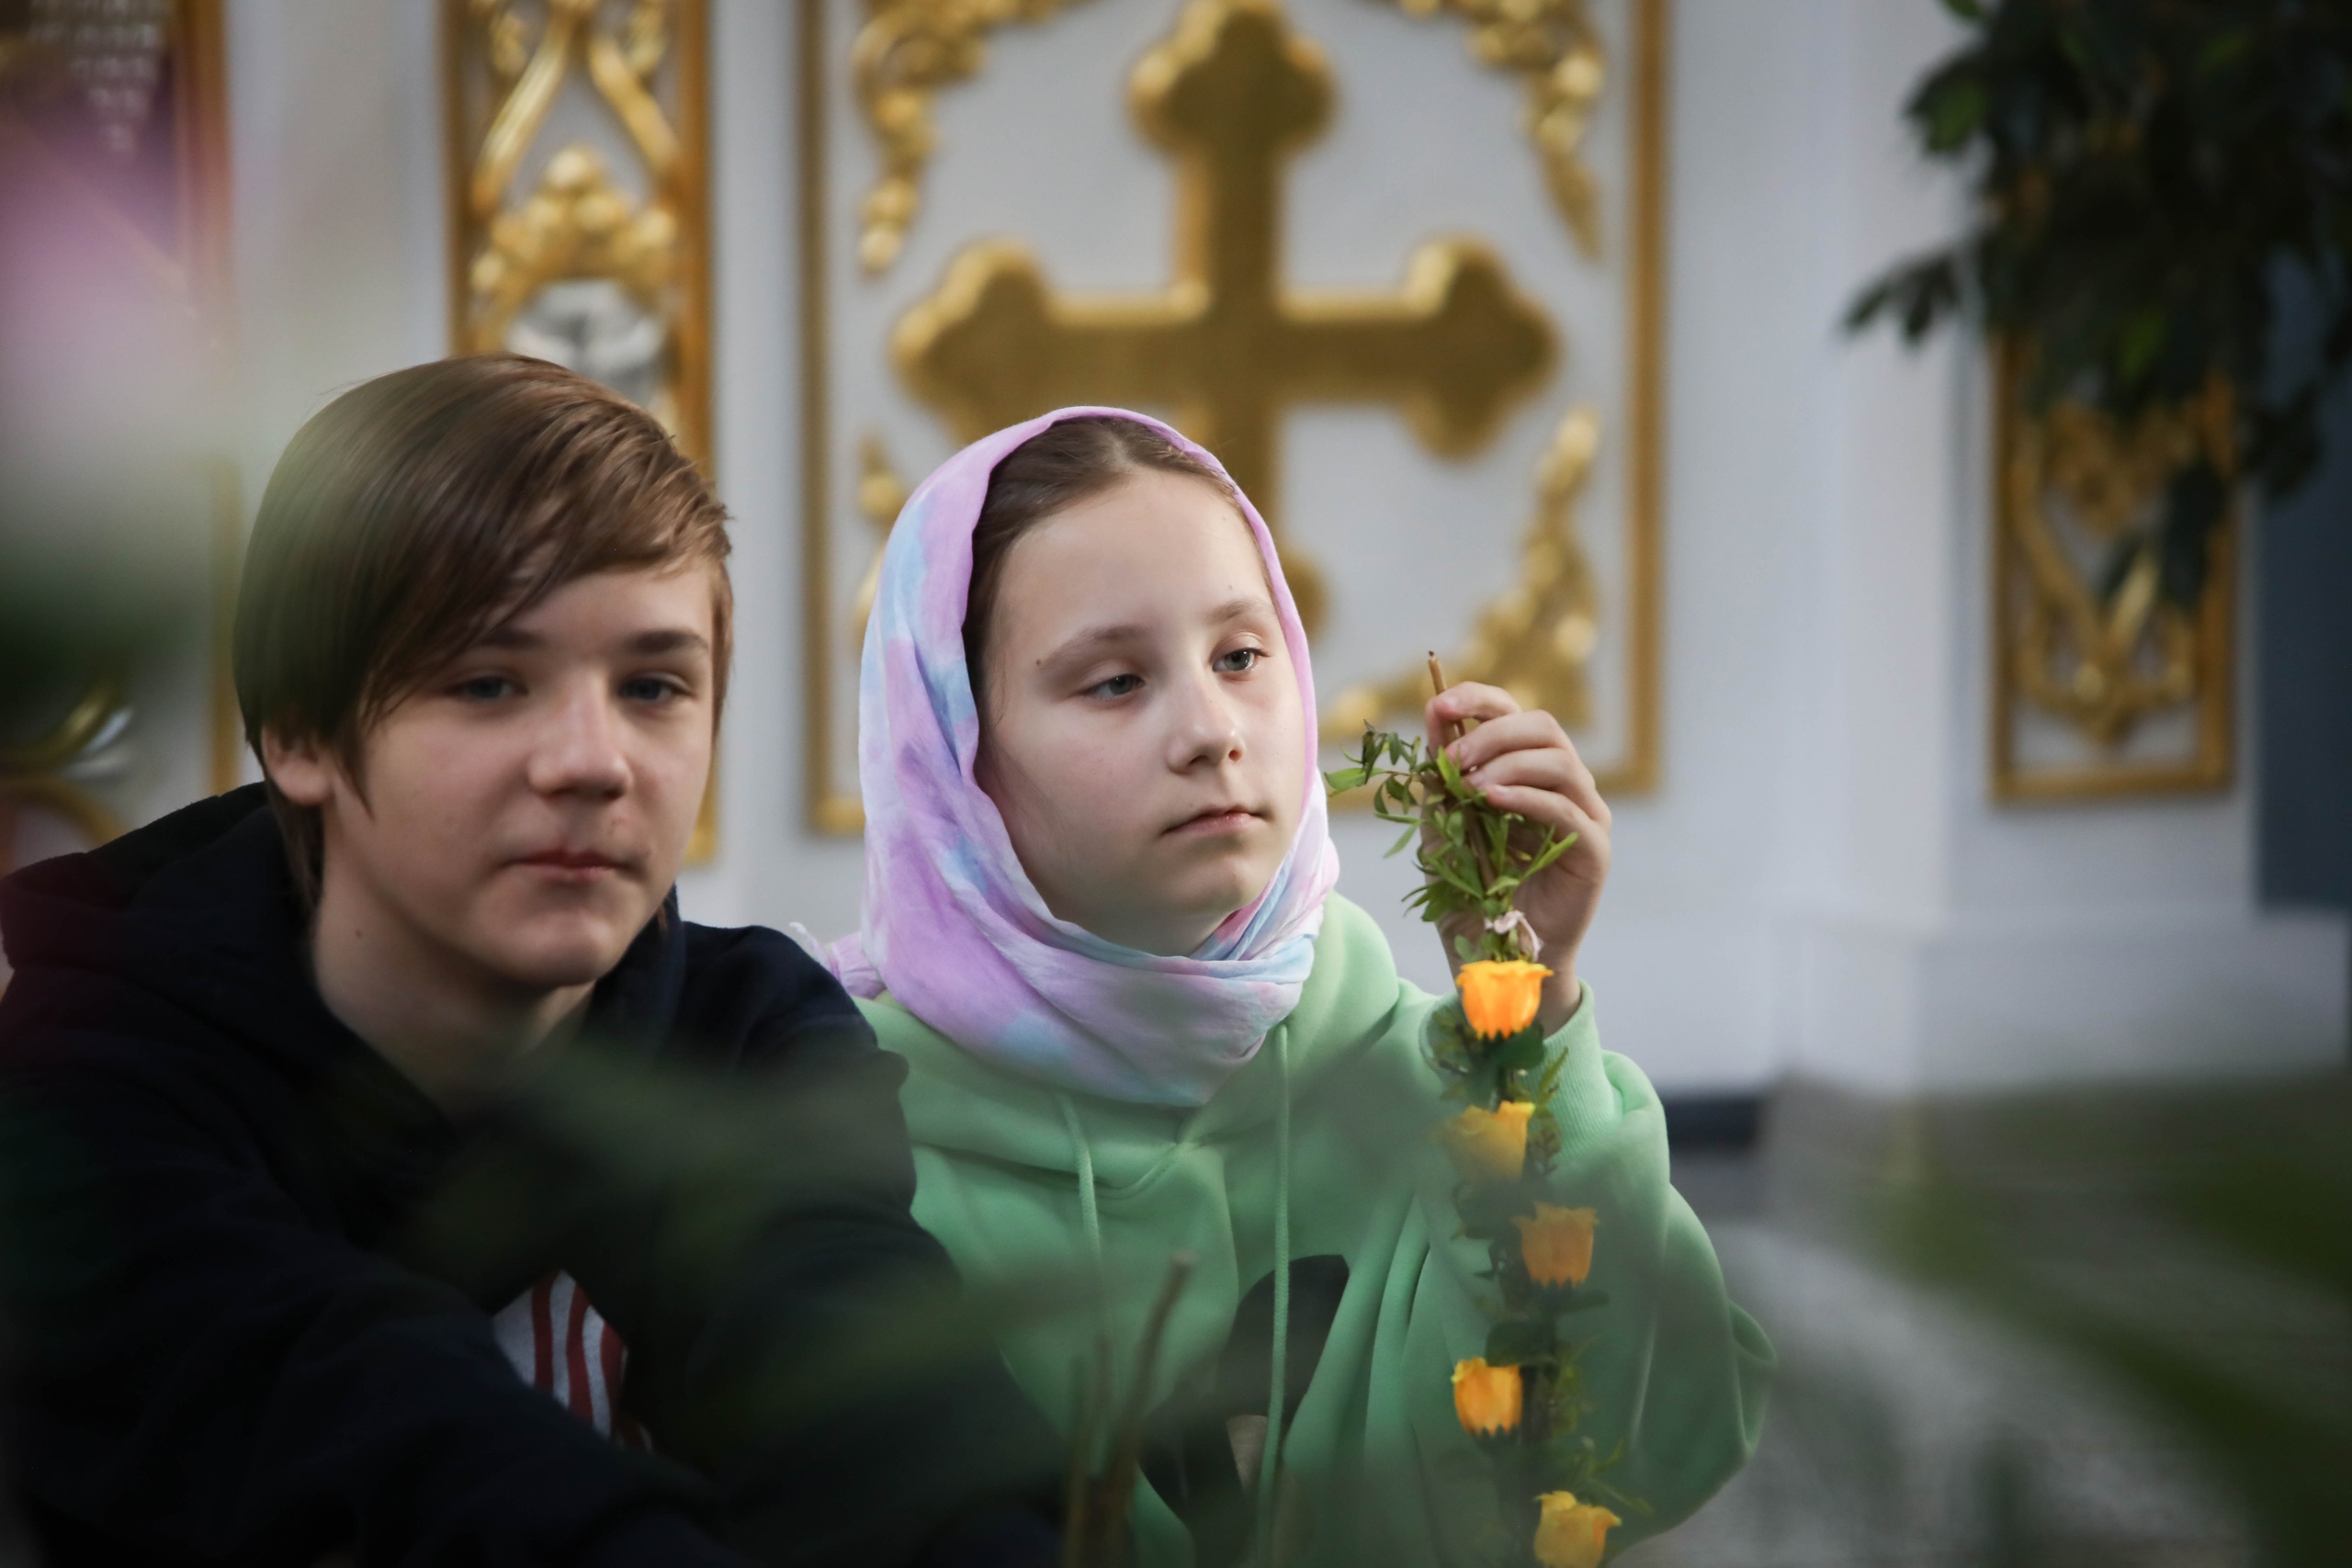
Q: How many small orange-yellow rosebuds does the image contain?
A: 5